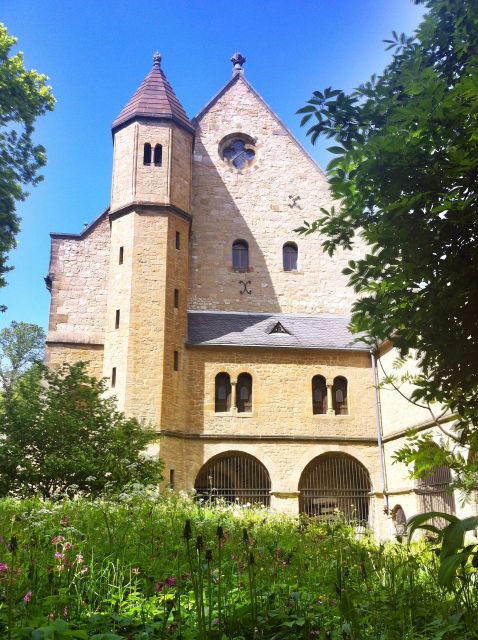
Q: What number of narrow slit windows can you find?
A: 7